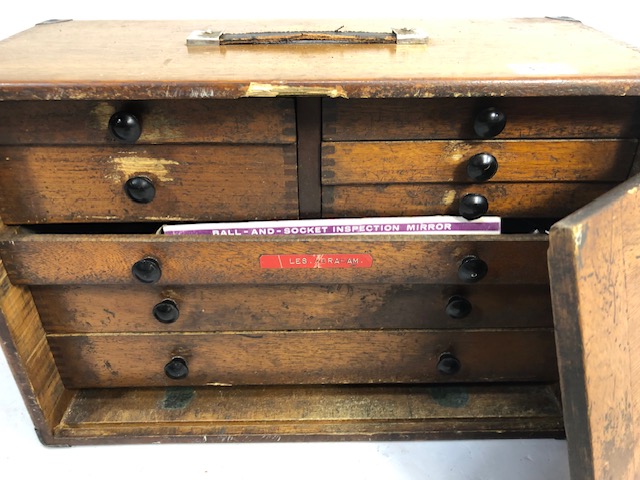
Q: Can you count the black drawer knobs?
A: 11